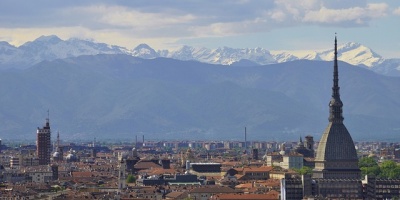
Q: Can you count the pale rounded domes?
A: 2